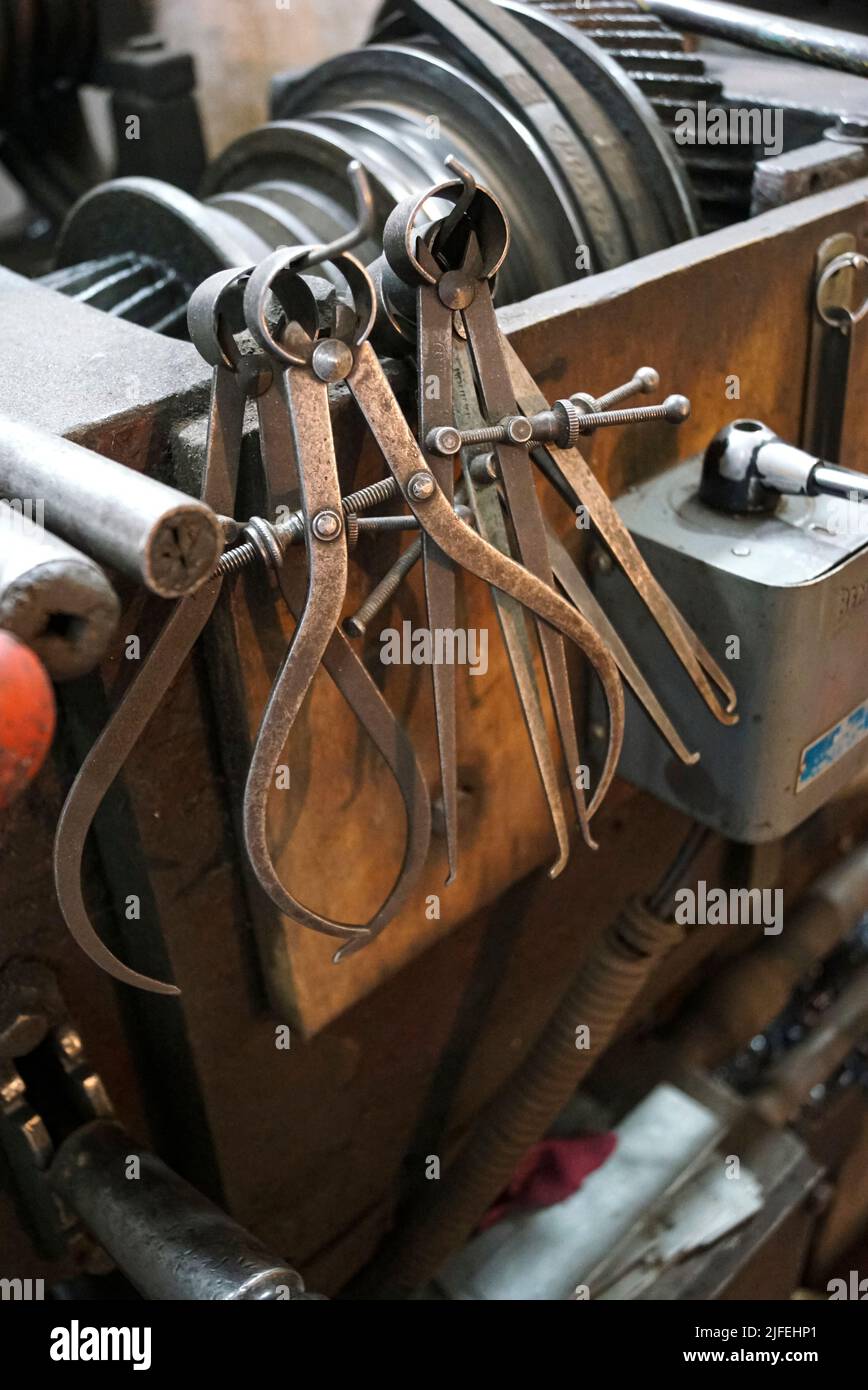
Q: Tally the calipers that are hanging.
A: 5